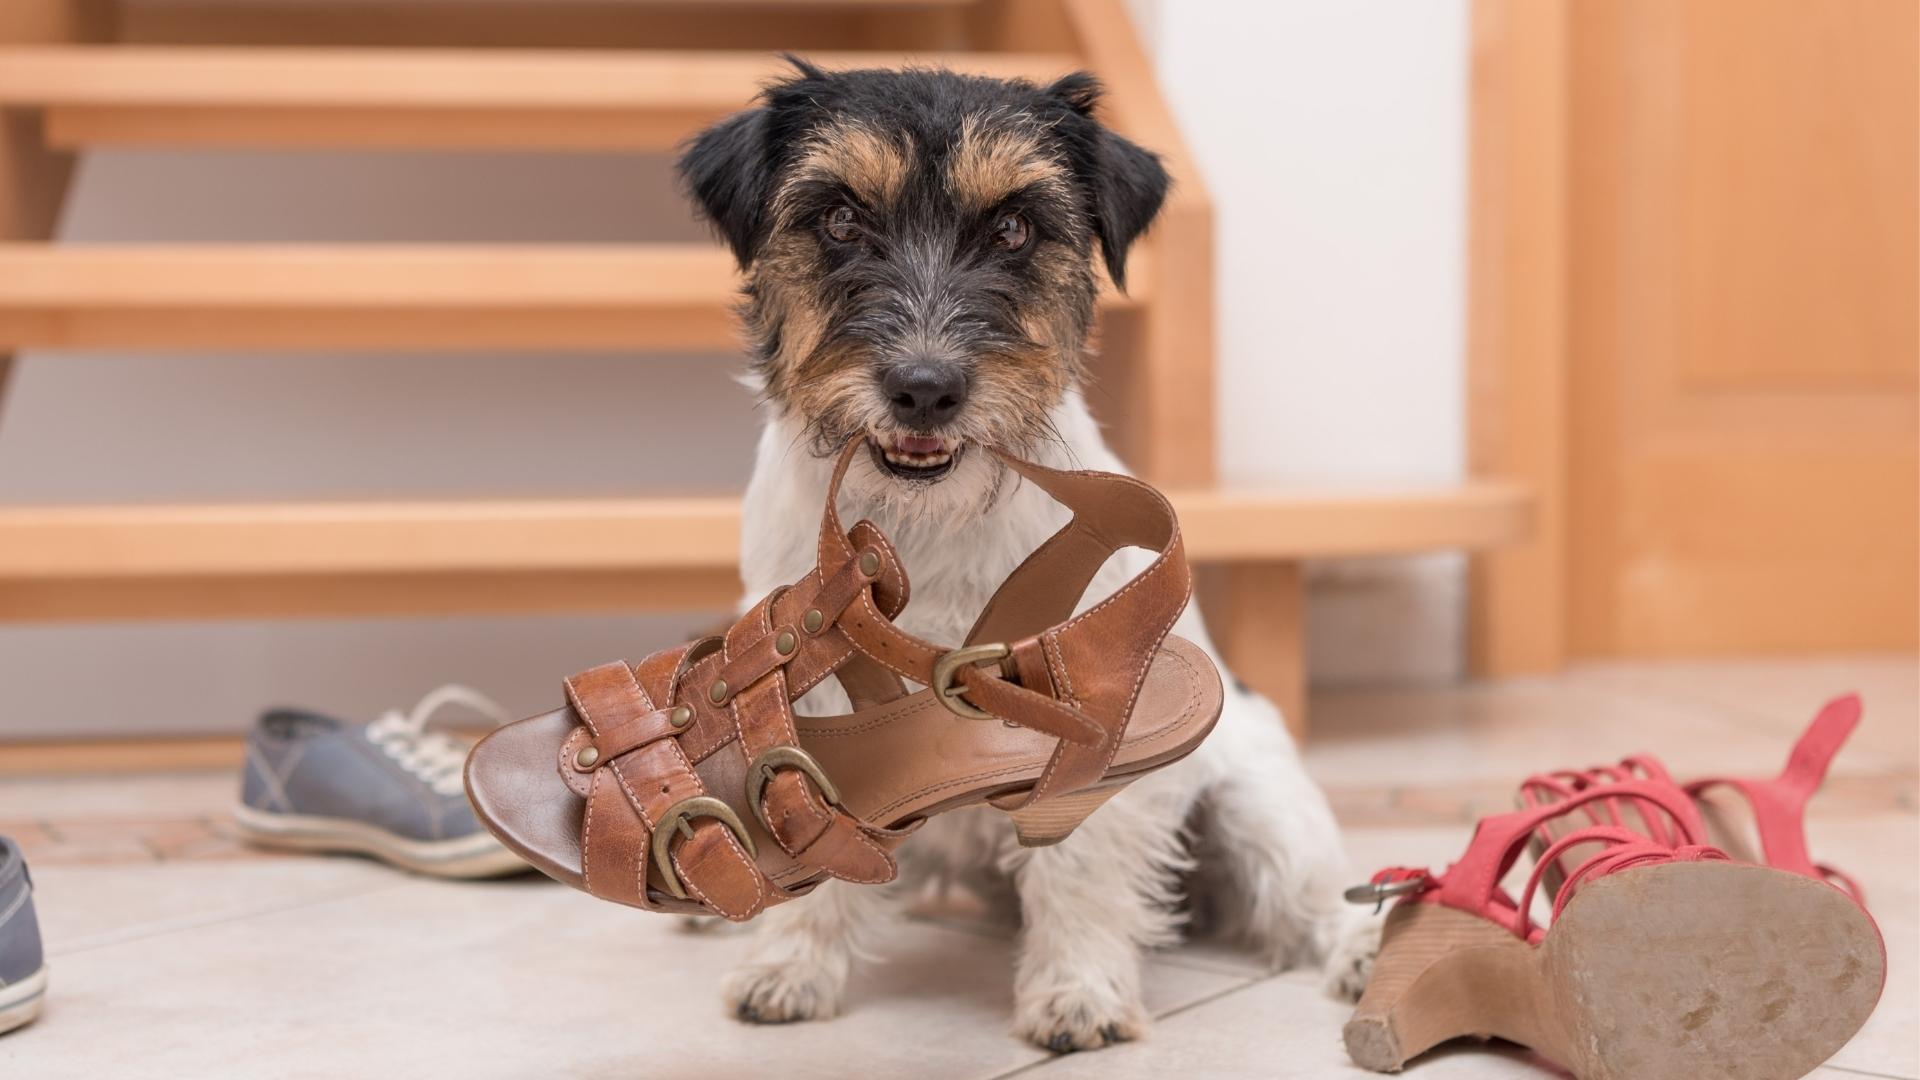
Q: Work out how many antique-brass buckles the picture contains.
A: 3